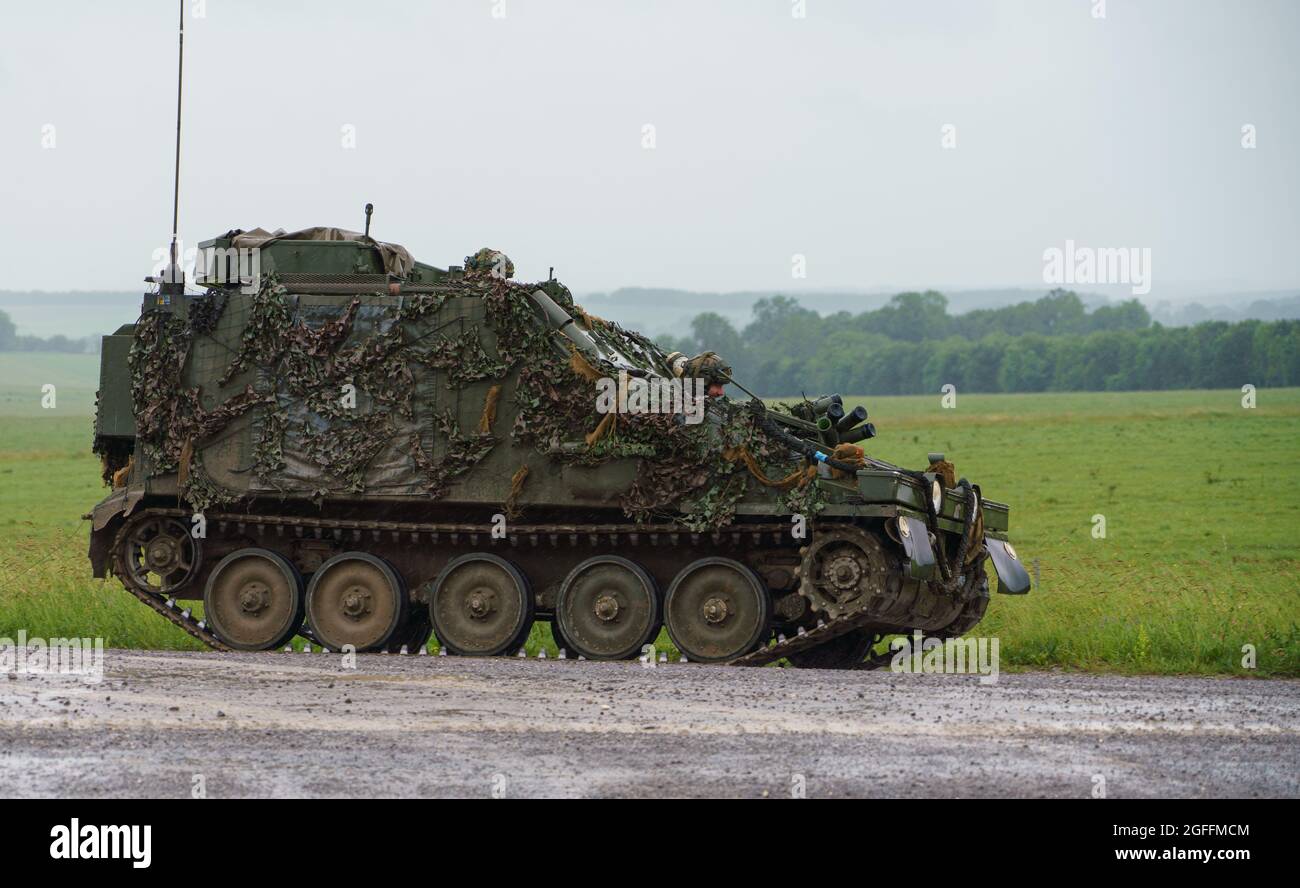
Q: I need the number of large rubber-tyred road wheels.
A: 5